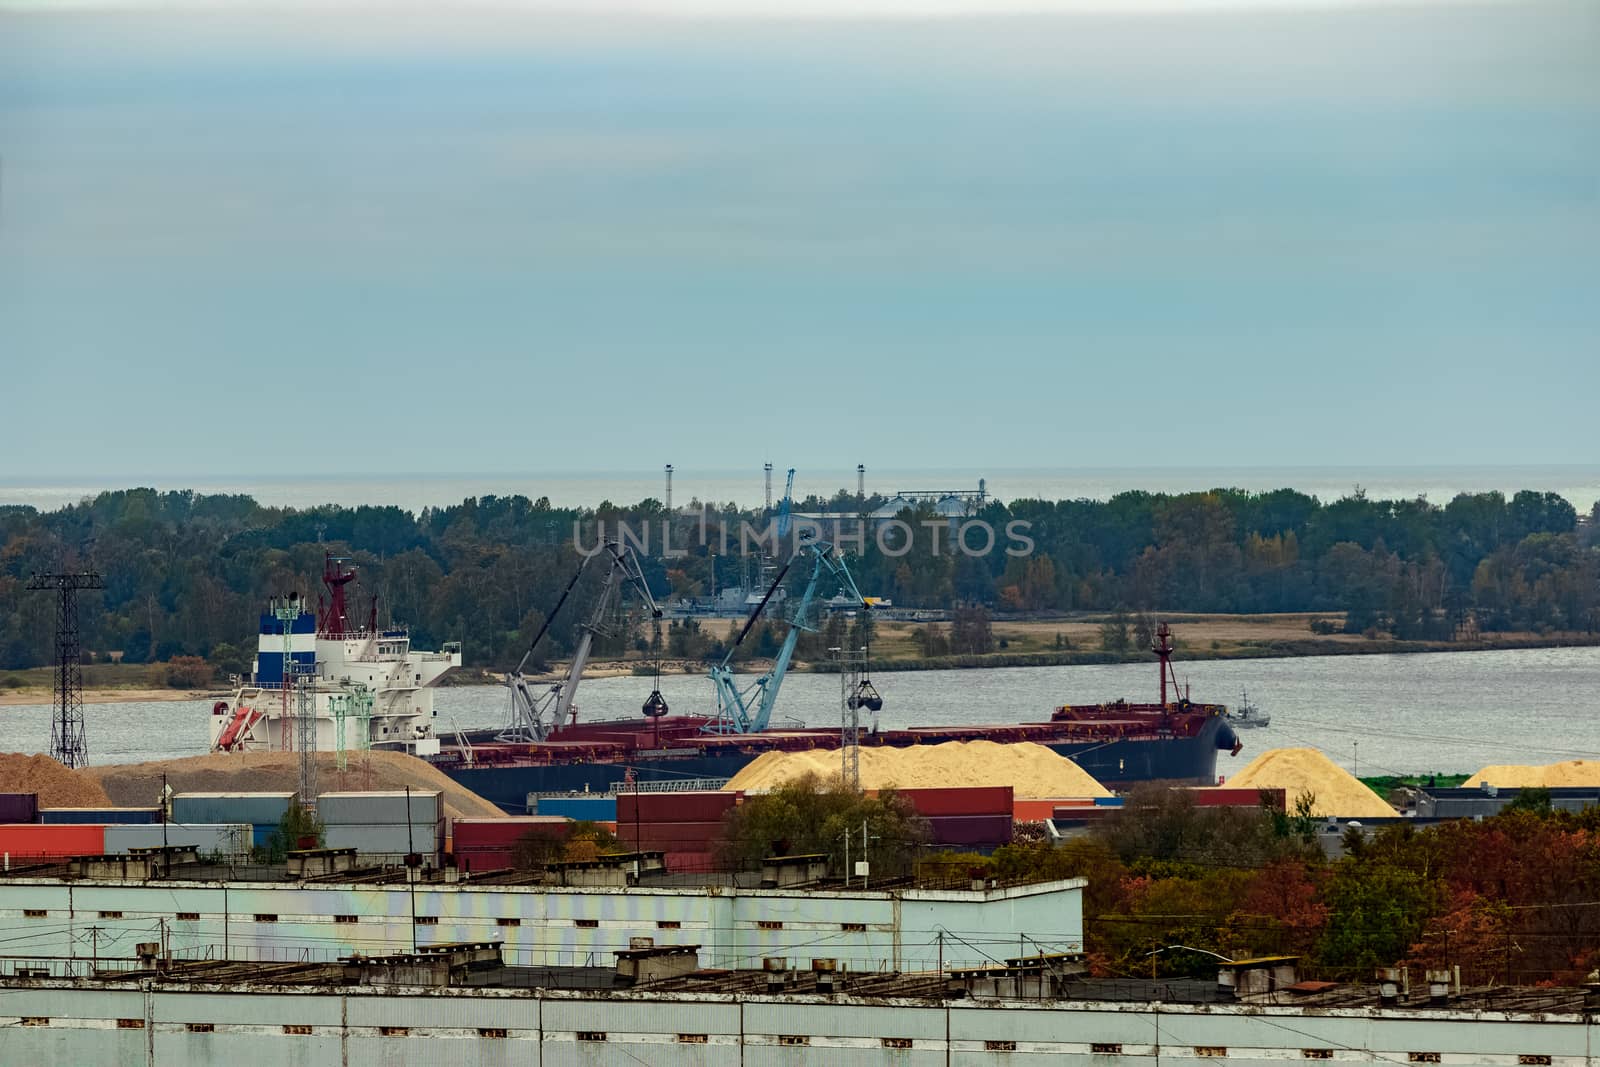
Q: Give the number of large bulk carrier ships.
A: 1